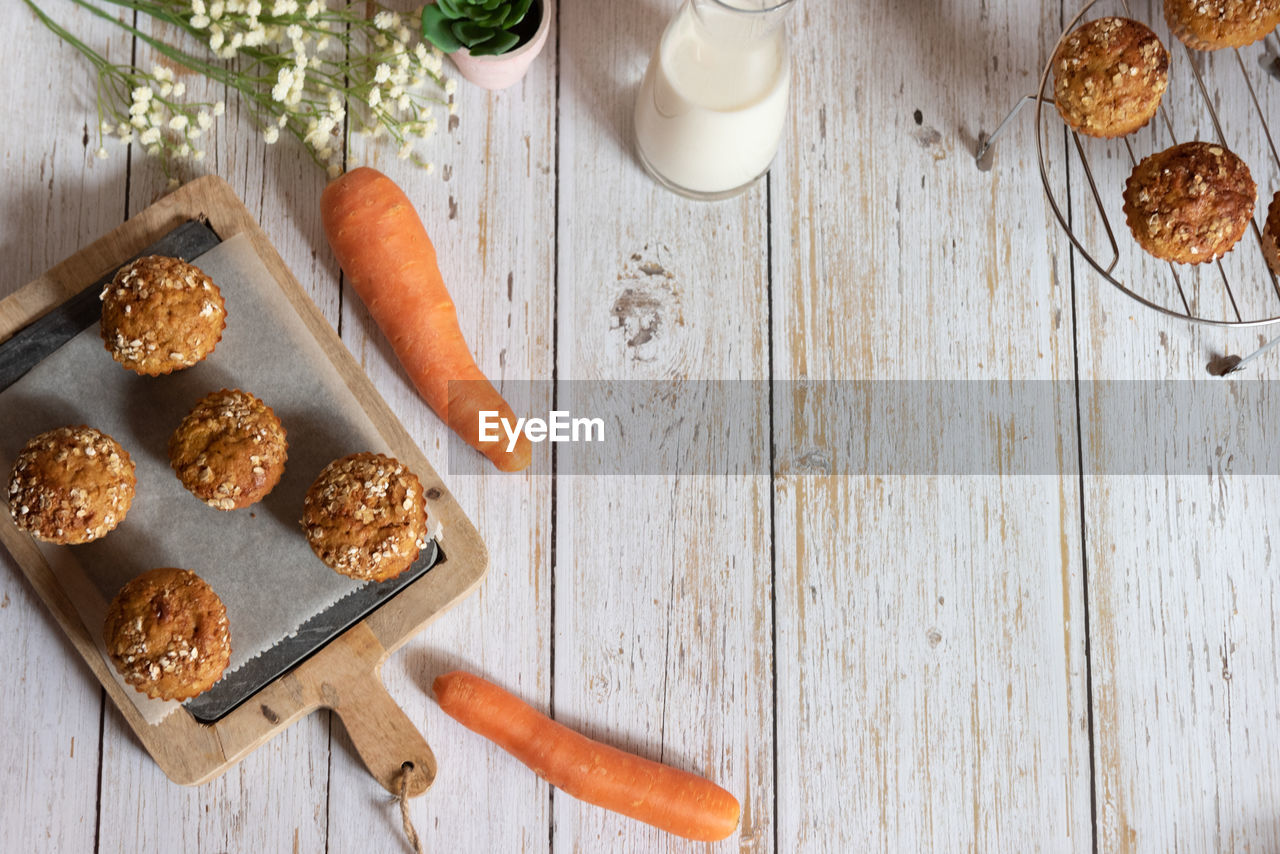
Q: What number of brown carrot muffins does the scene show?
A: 9